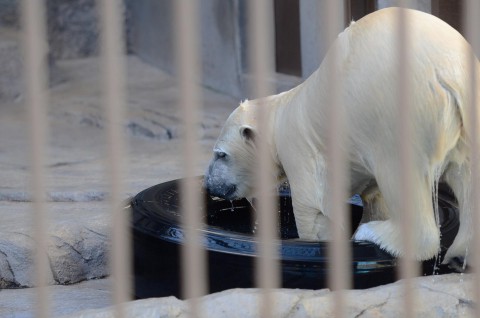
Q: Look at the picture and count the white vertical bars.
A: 7